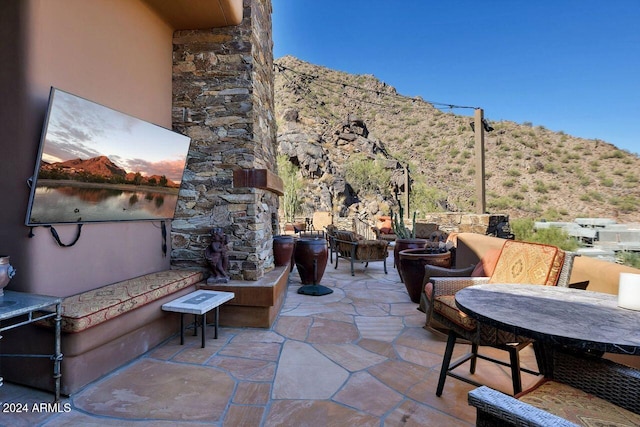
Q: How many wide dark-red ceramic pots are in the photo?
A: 4